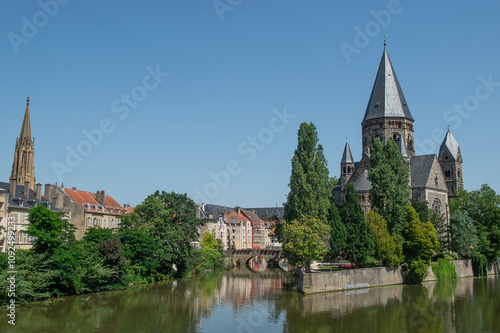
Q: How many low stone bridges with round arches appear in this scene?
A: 1